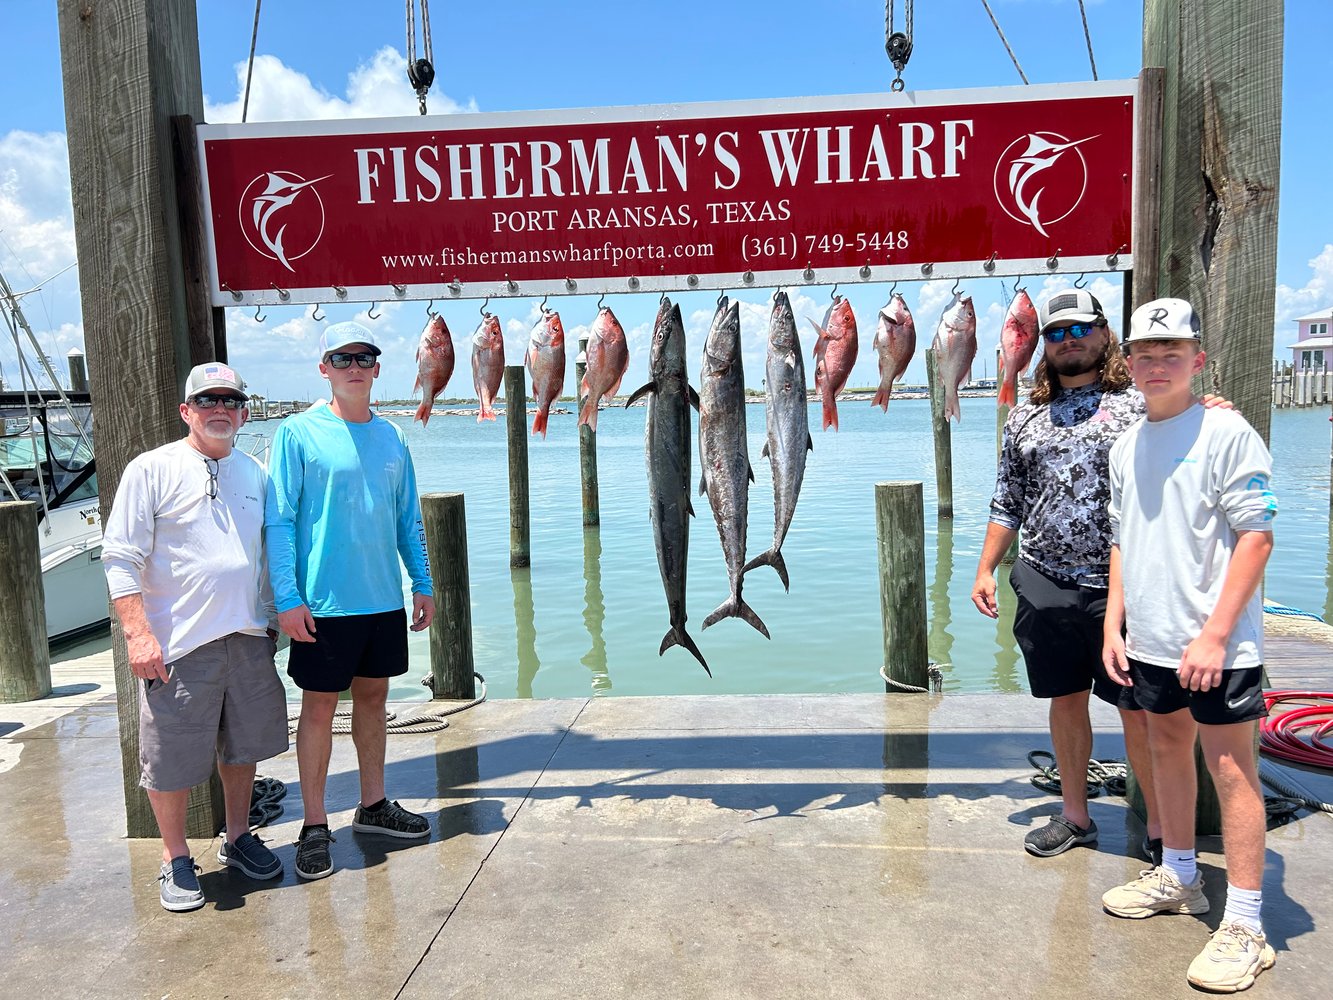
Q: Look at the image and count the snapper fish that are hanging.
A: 8